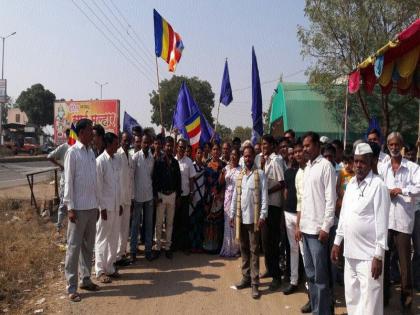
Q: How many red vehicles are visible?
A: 1